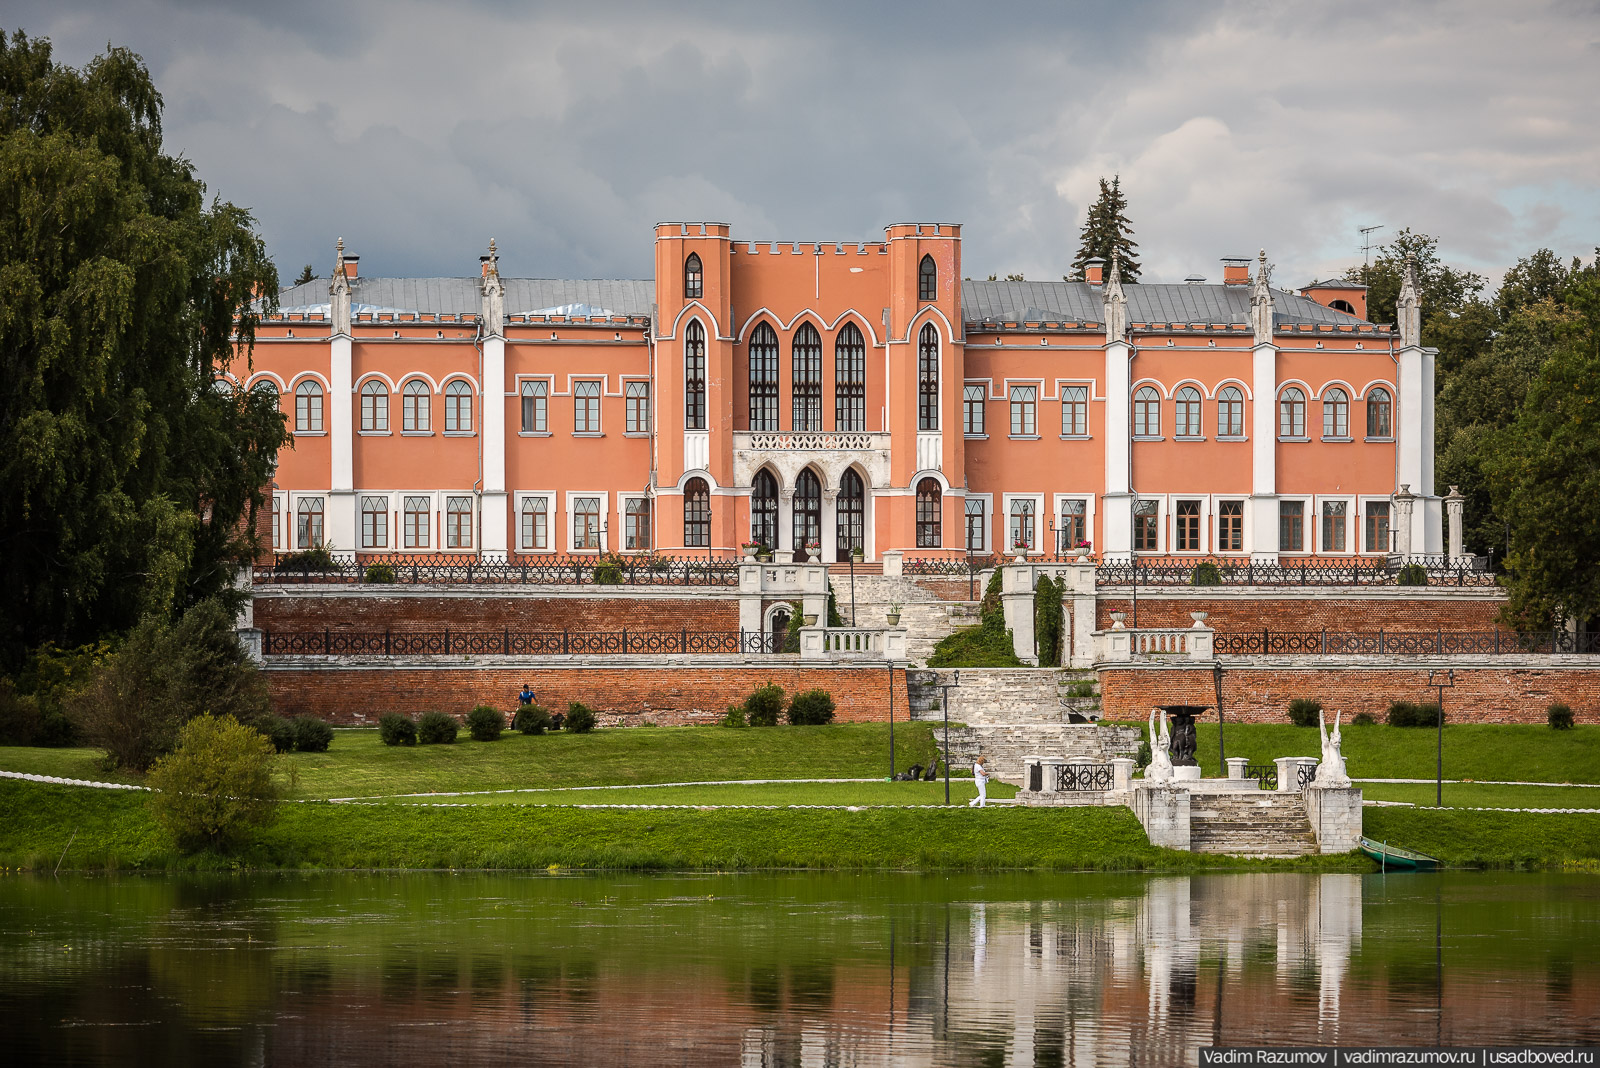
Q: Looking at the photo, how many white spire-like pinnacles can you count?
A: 5